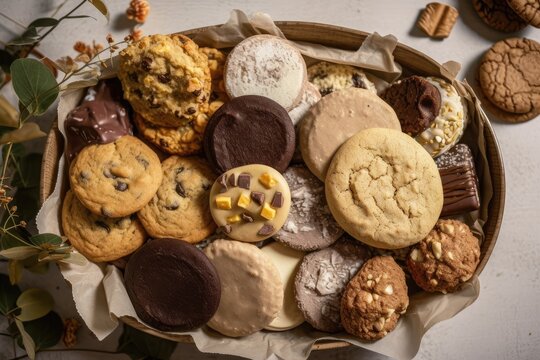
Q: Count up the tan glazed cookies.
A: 2